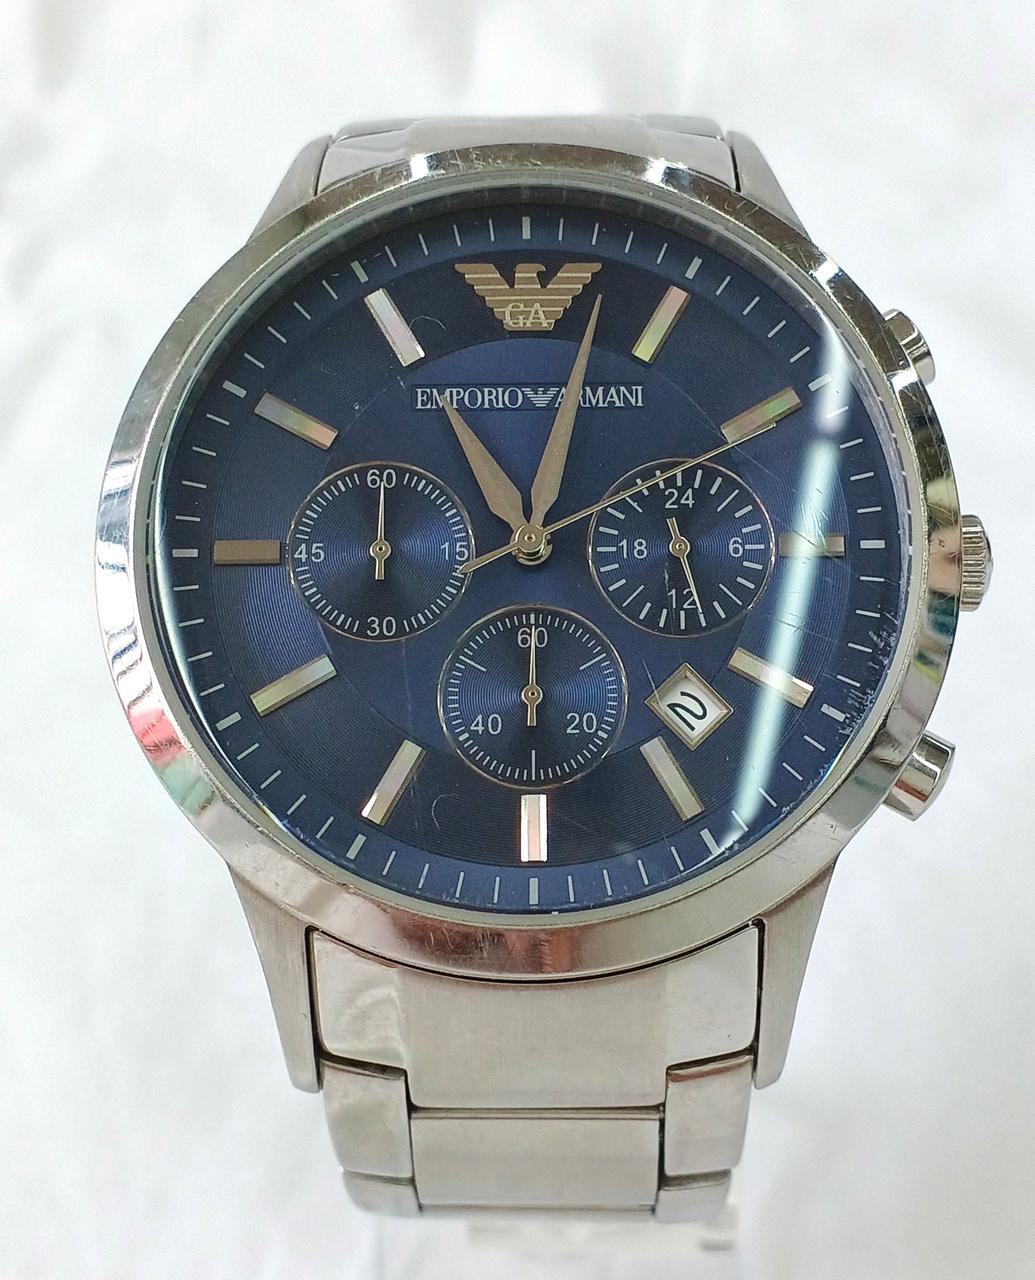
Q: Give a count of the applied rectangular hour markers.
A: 11